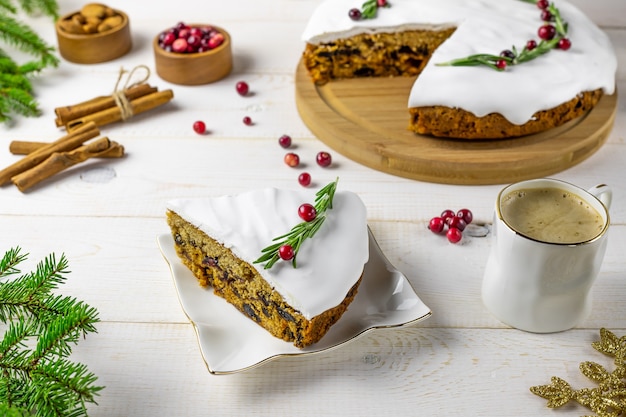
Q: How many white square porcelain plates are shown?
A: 1